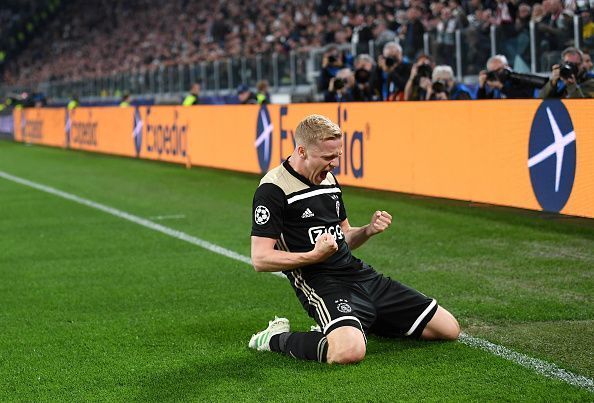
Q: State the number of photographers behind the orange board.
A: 8